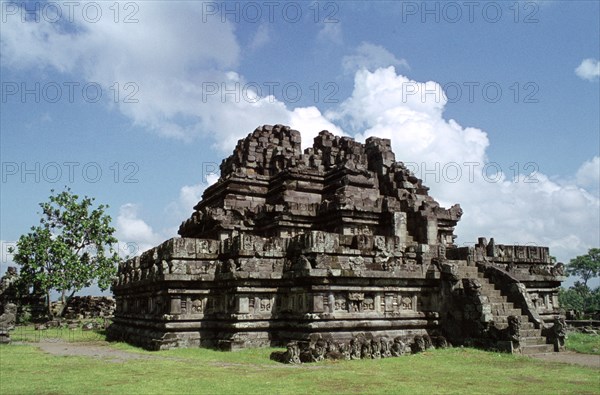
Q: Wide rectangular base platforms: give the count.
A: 1